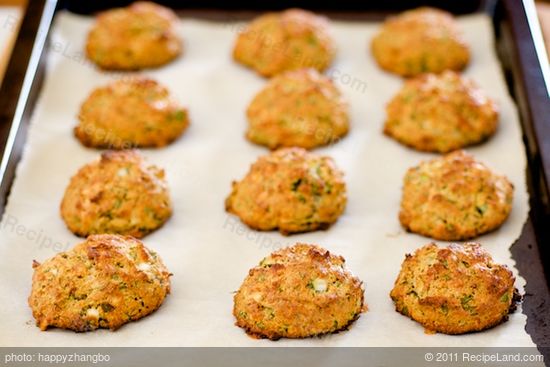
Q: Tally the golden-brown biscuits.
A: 12